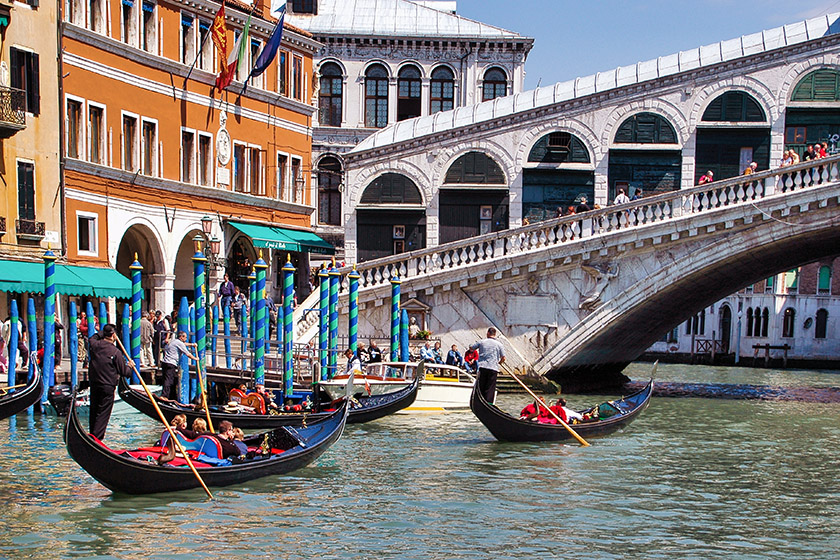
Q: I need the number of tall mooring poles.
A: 10